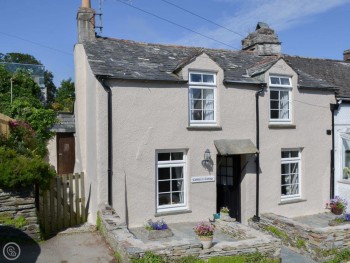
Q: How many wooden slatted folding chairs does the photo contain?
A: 0